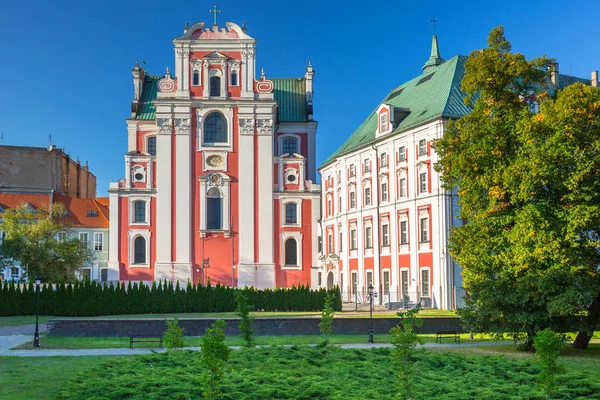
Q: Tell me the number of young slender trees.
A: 6